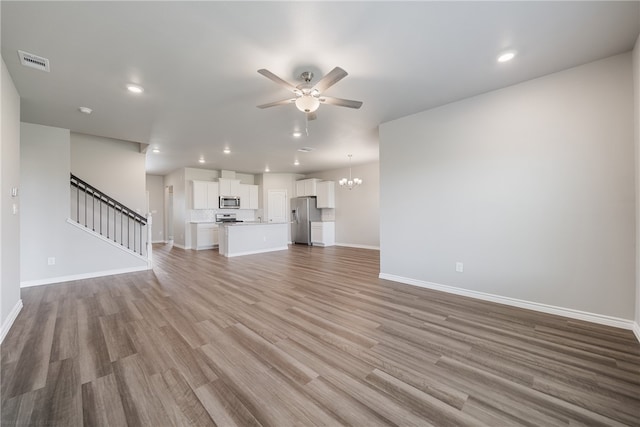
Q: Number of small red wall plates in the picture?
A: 0